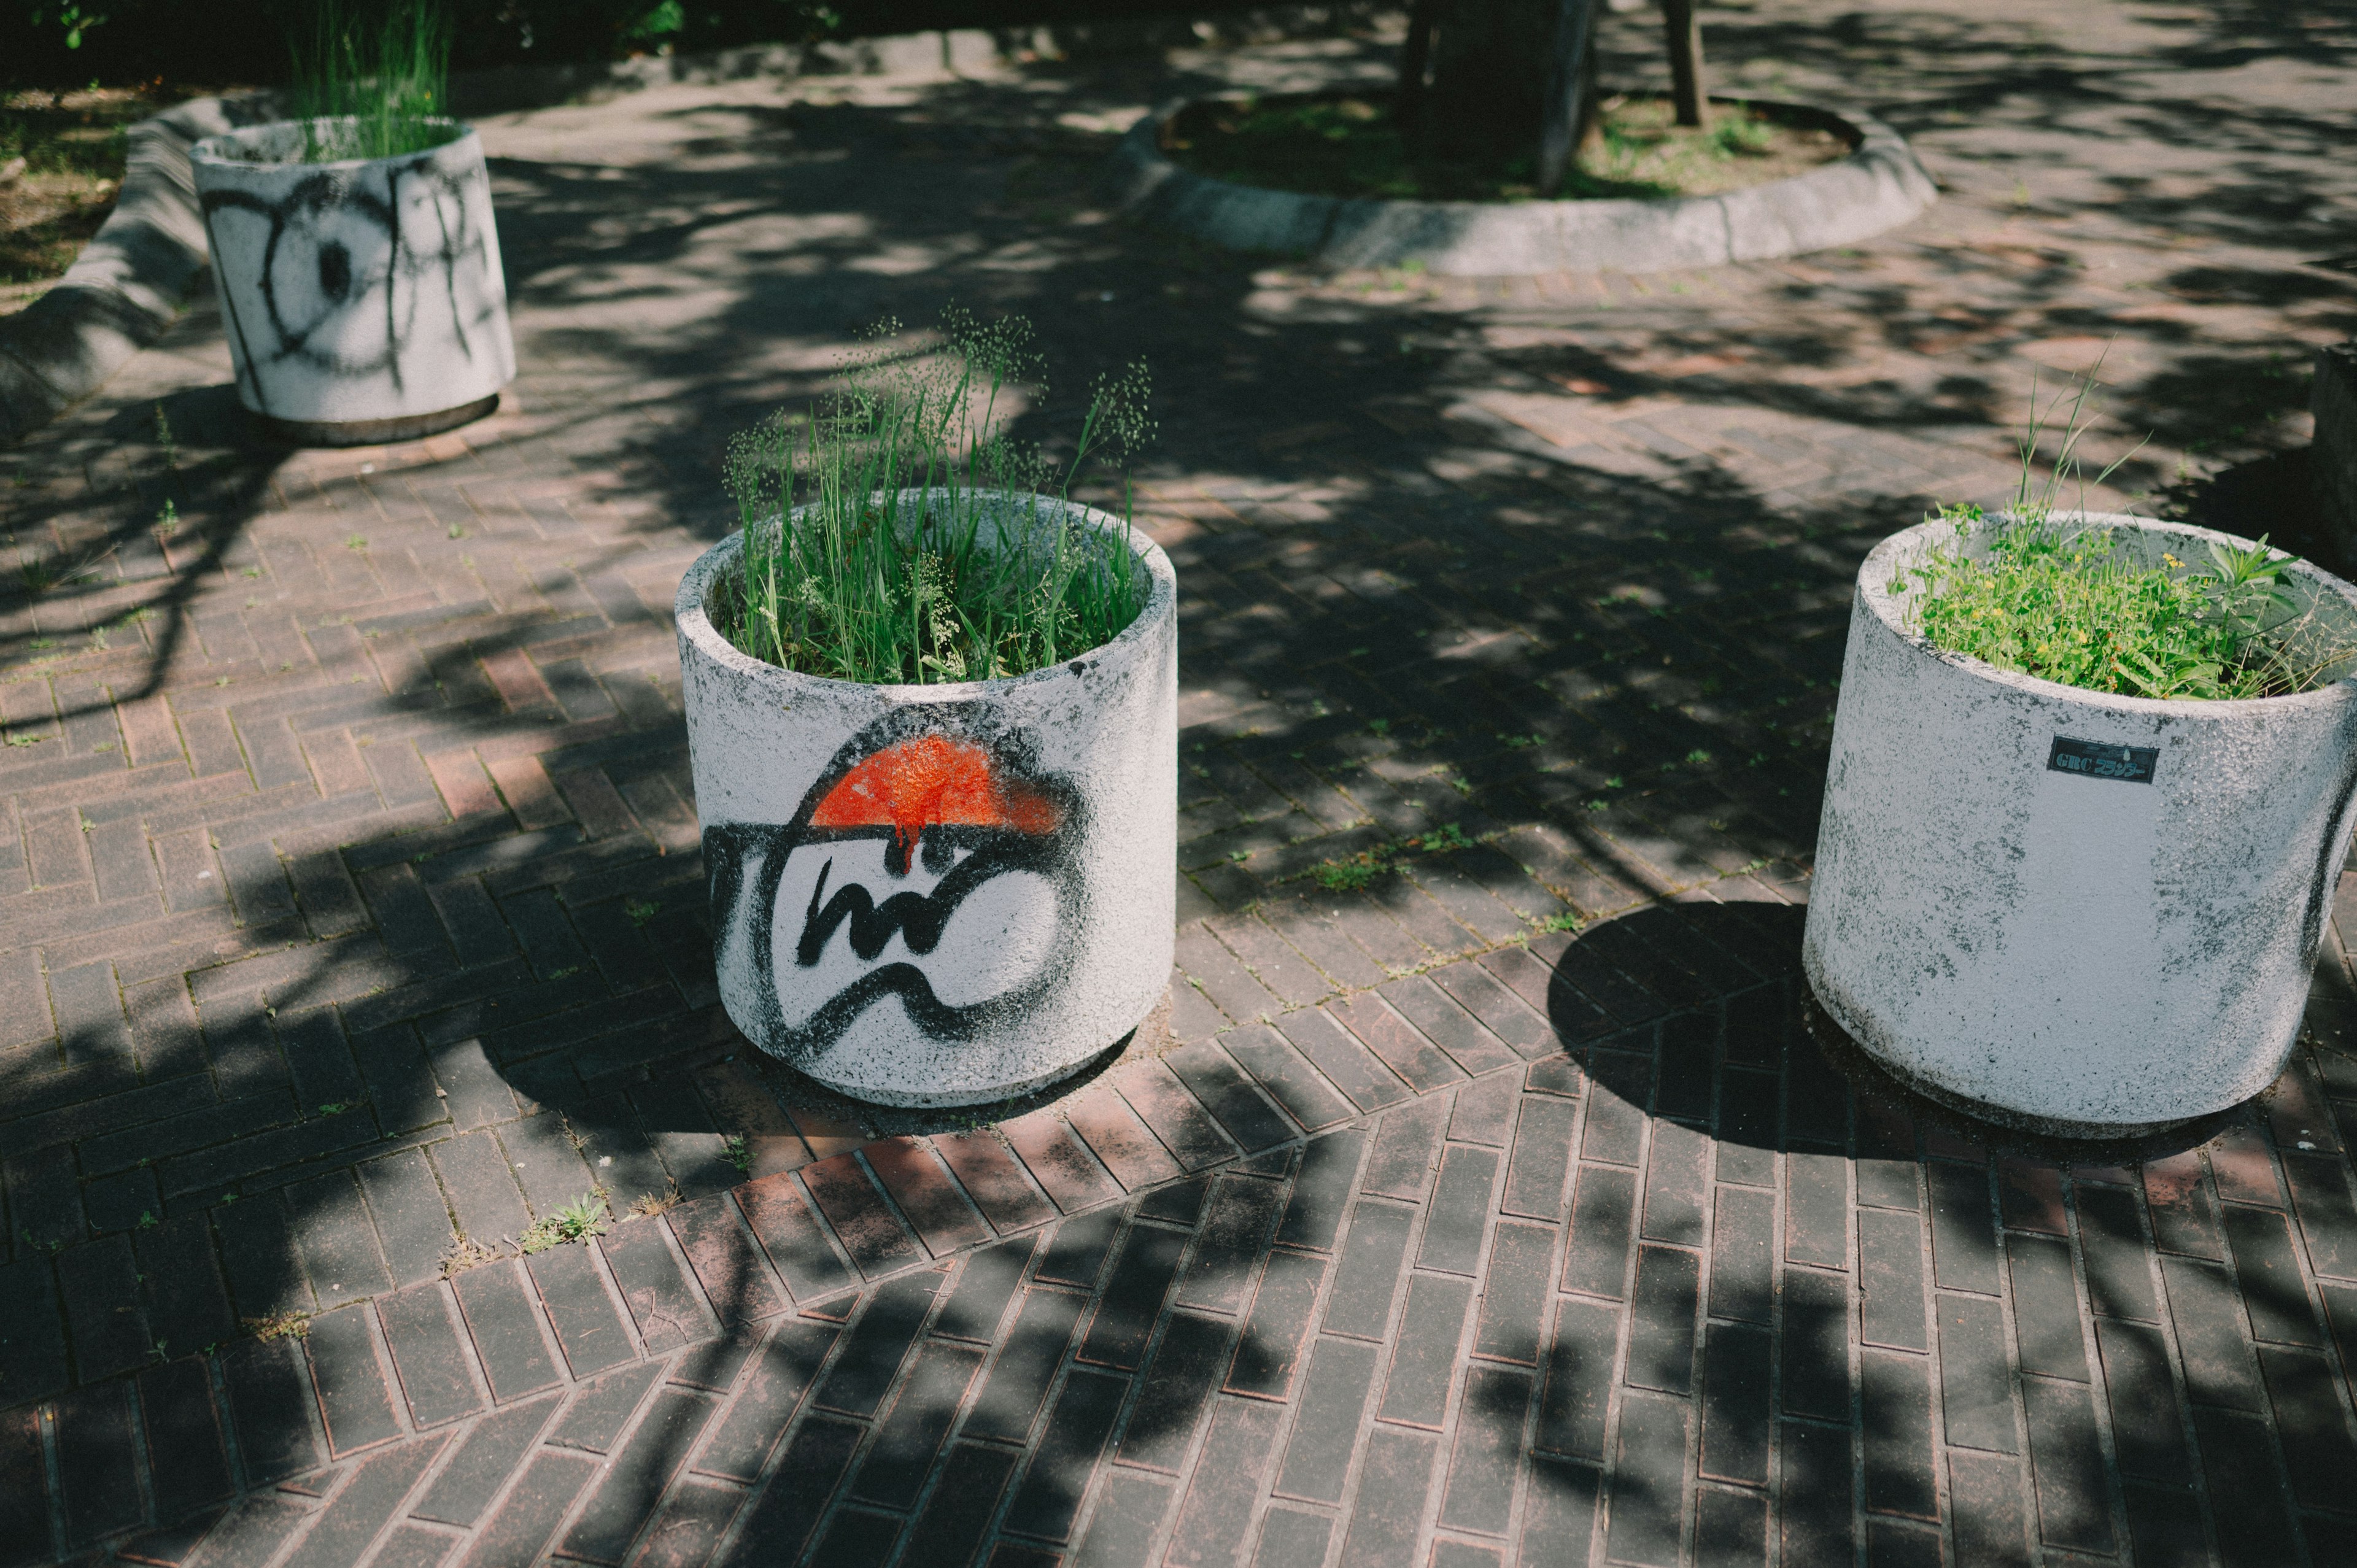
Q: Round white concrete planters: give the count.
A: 3